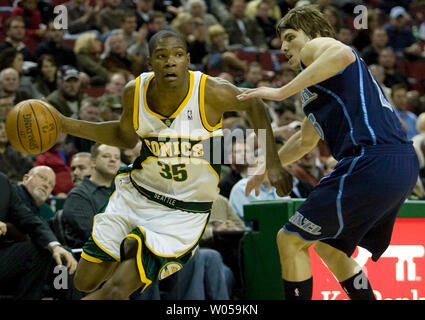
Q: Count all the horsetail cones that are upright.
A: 0